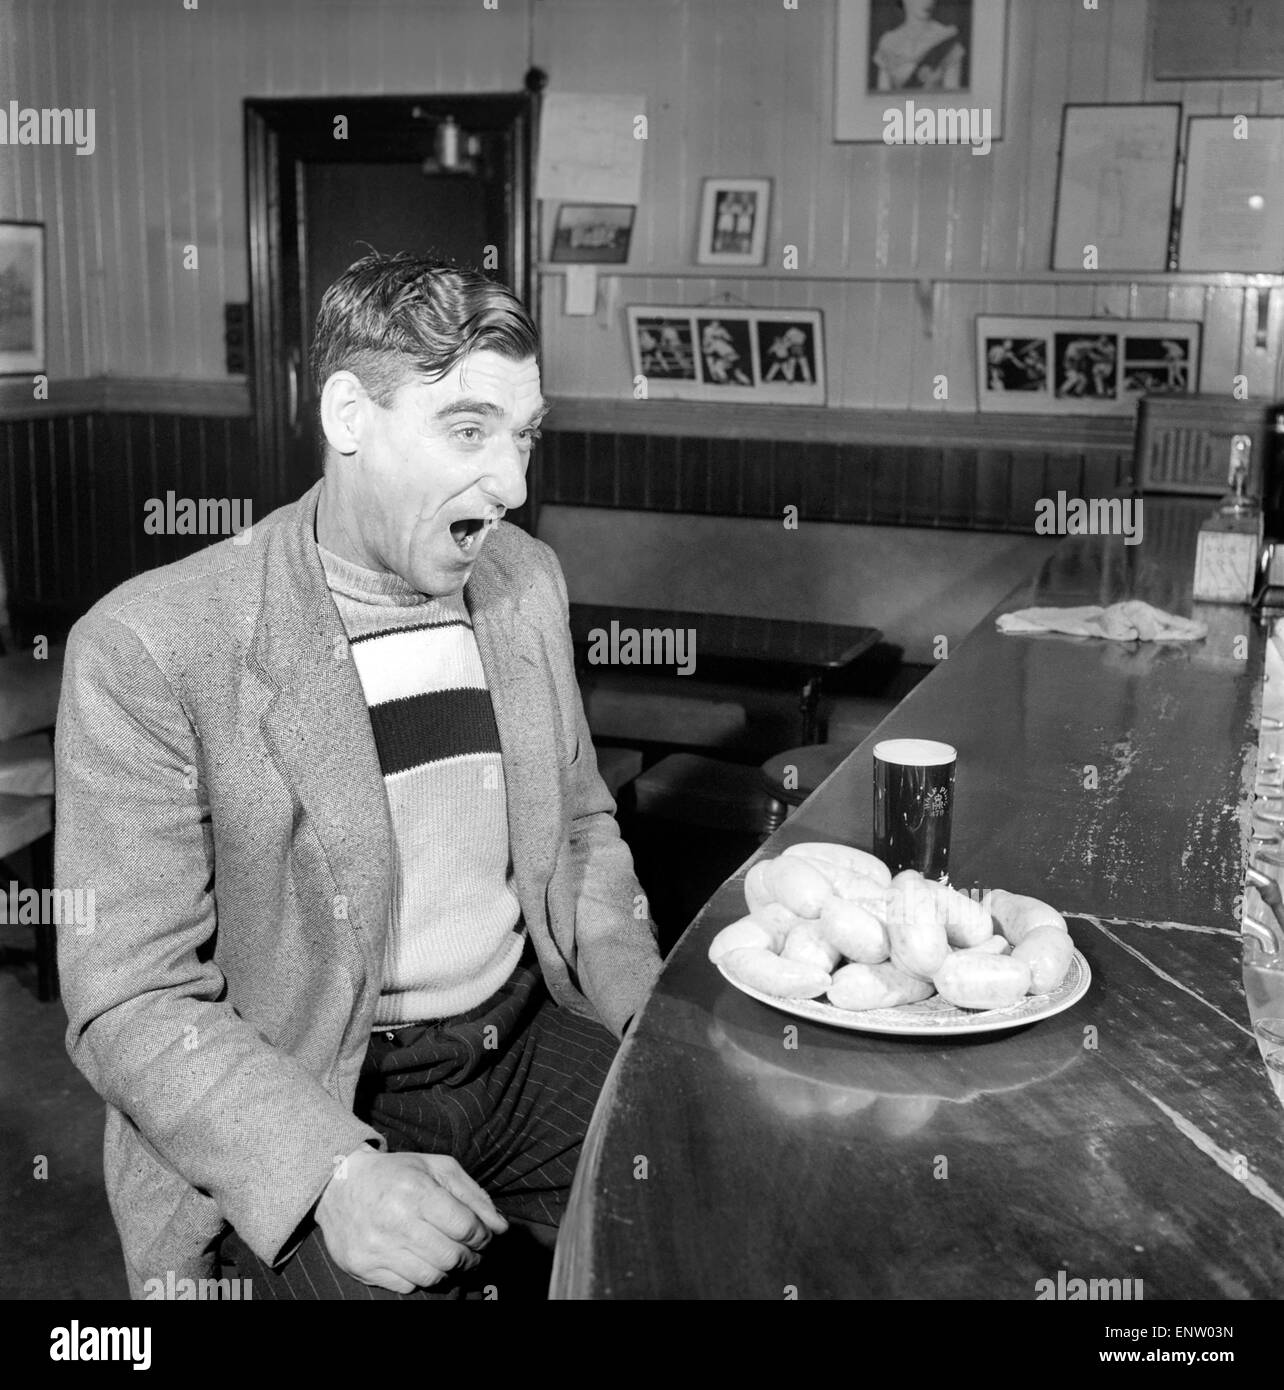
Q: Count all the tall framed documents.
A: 2